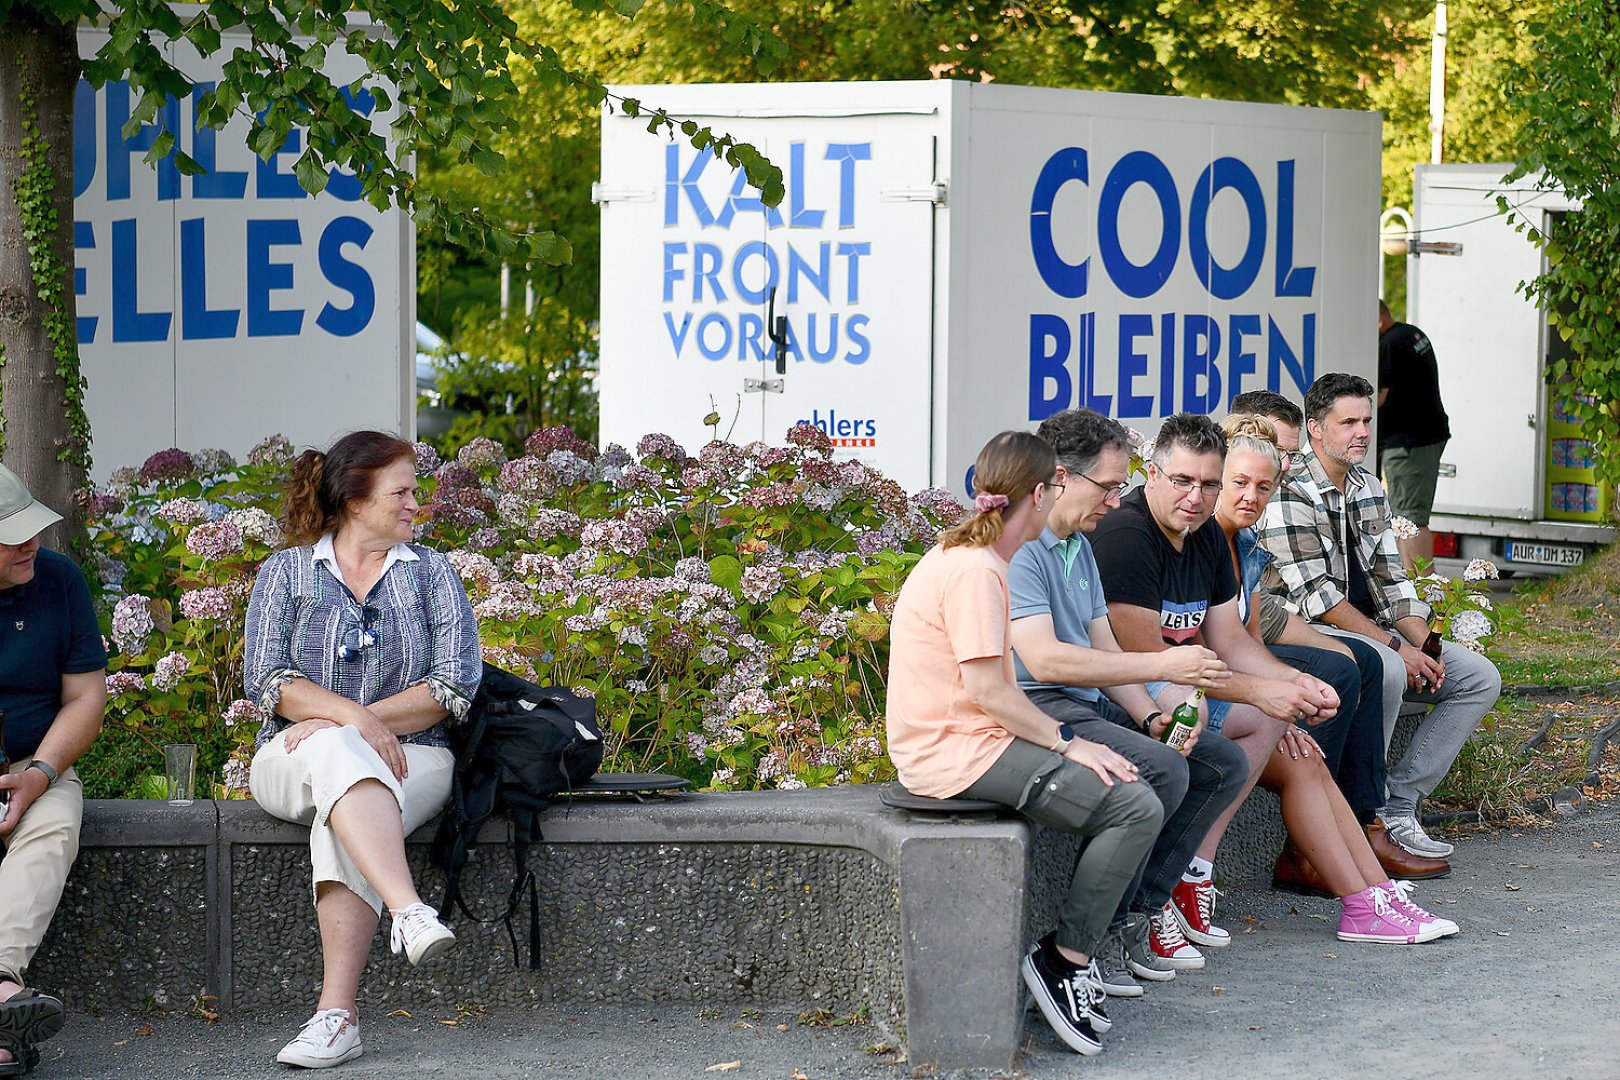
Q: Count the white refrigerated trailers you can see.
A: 3